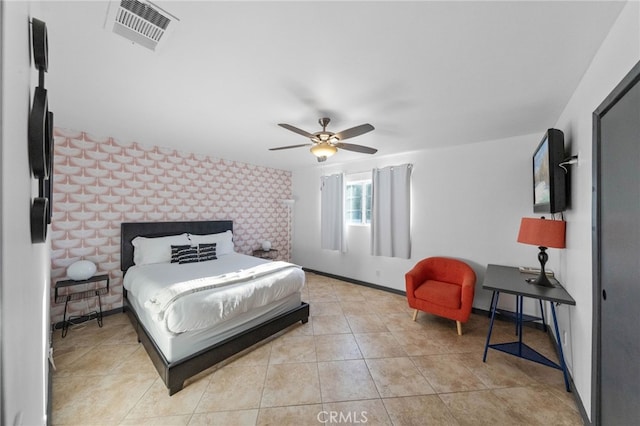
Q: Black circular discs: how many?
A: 3